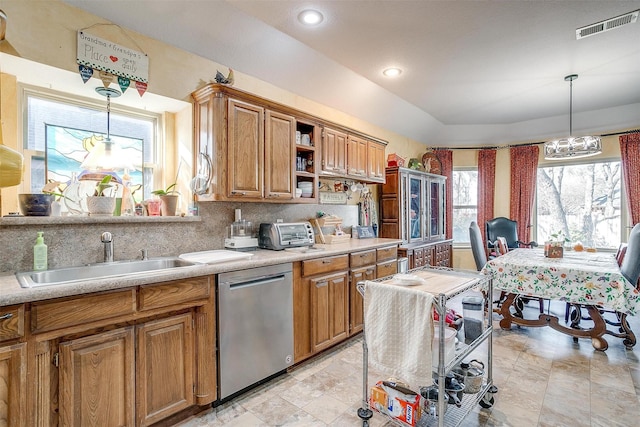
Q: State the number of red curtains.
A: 4